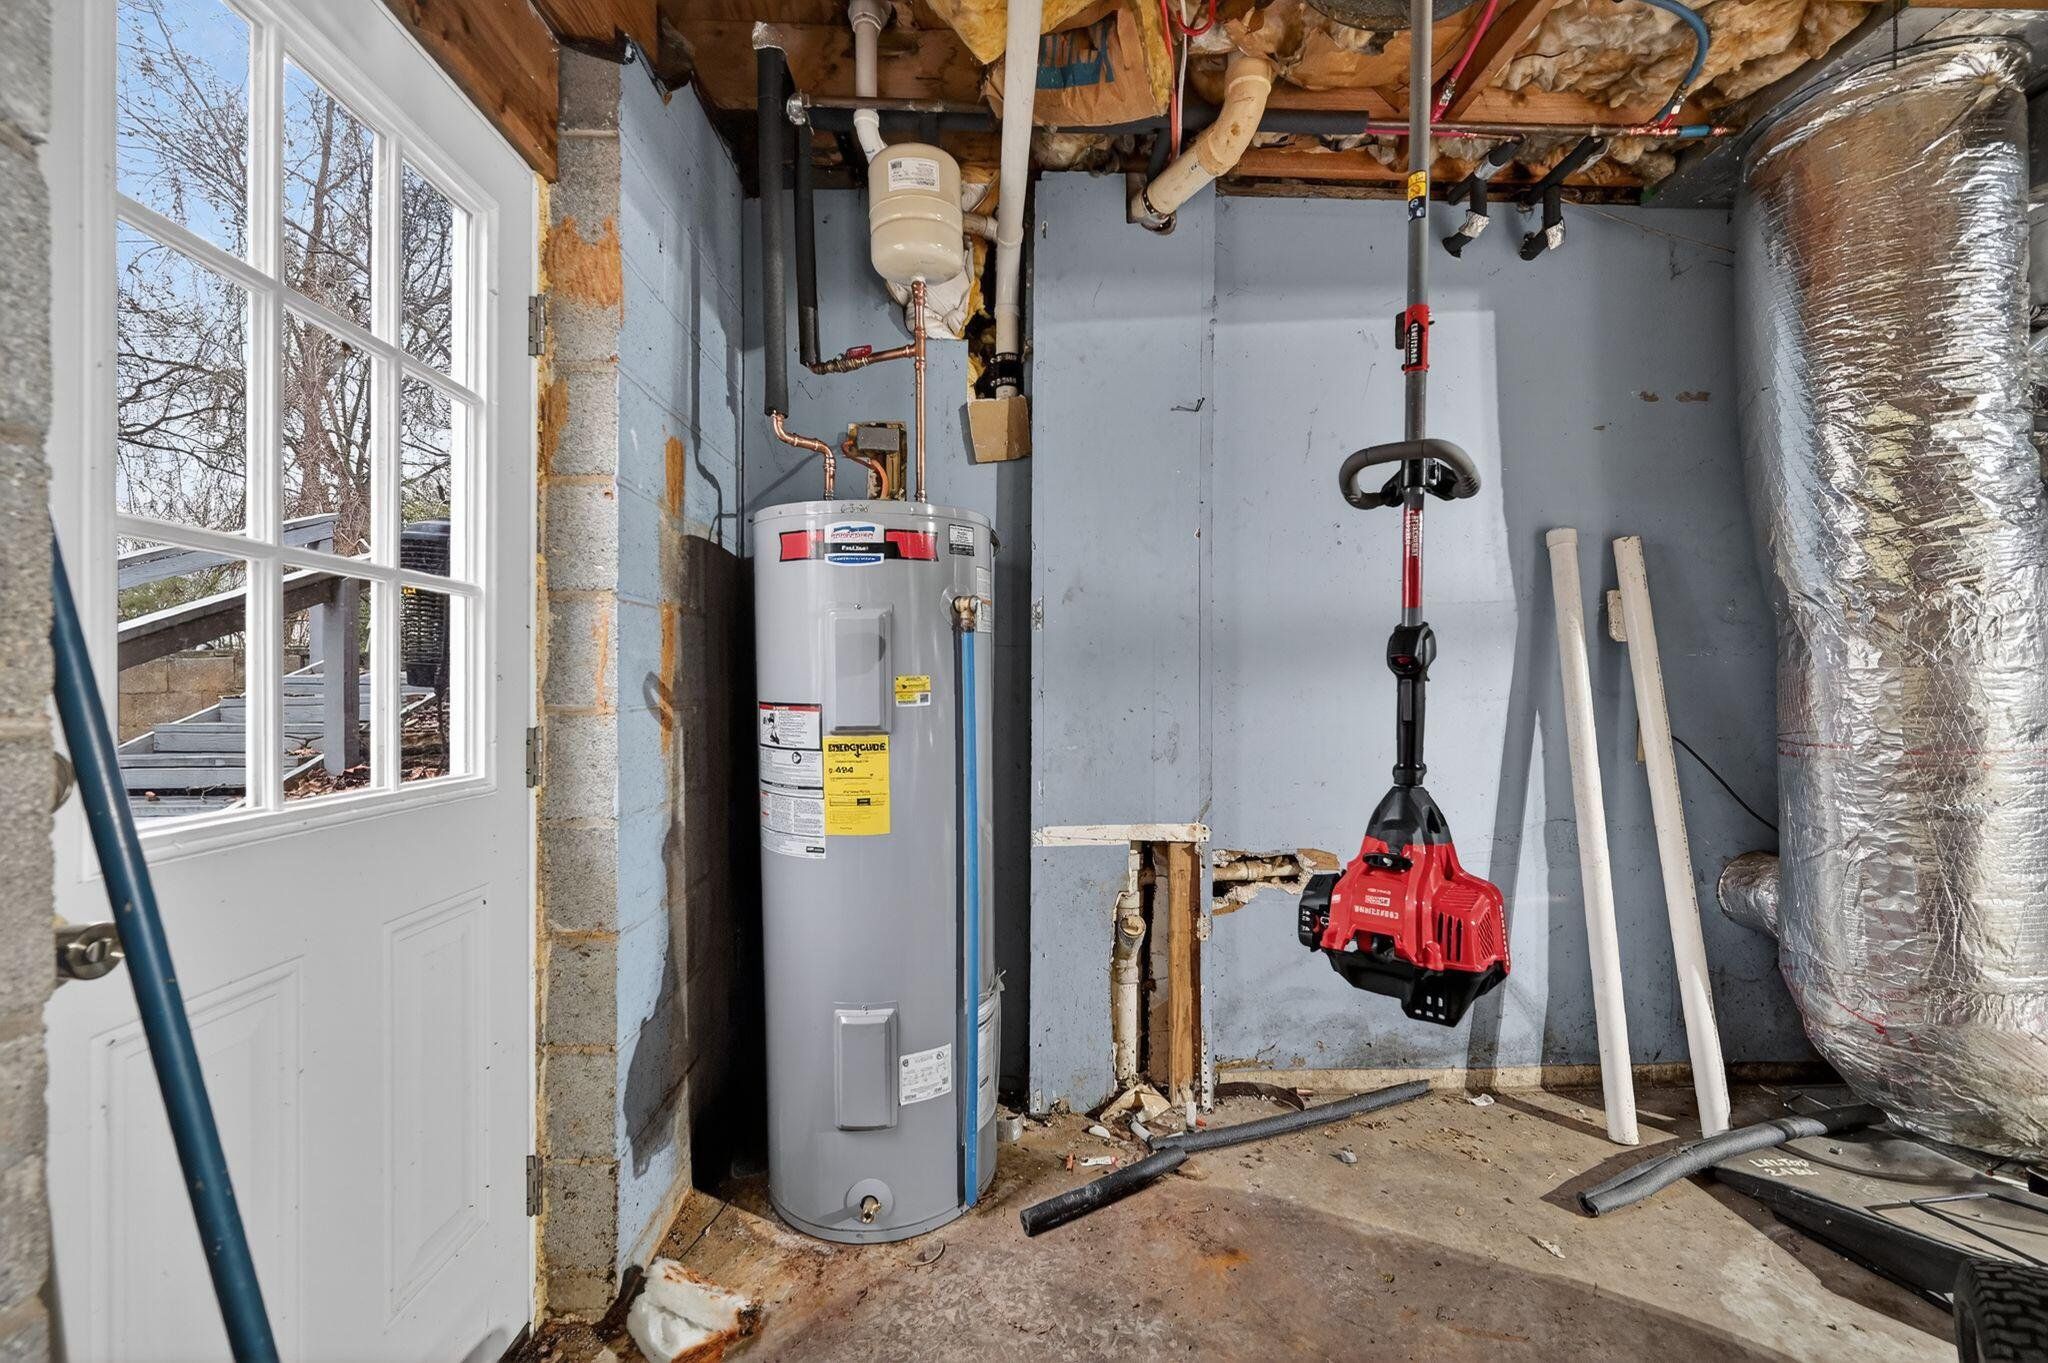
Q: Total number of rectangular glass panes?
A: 9